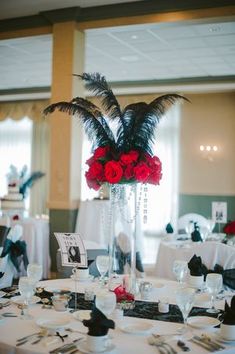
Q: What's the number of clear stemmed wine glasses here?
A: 7